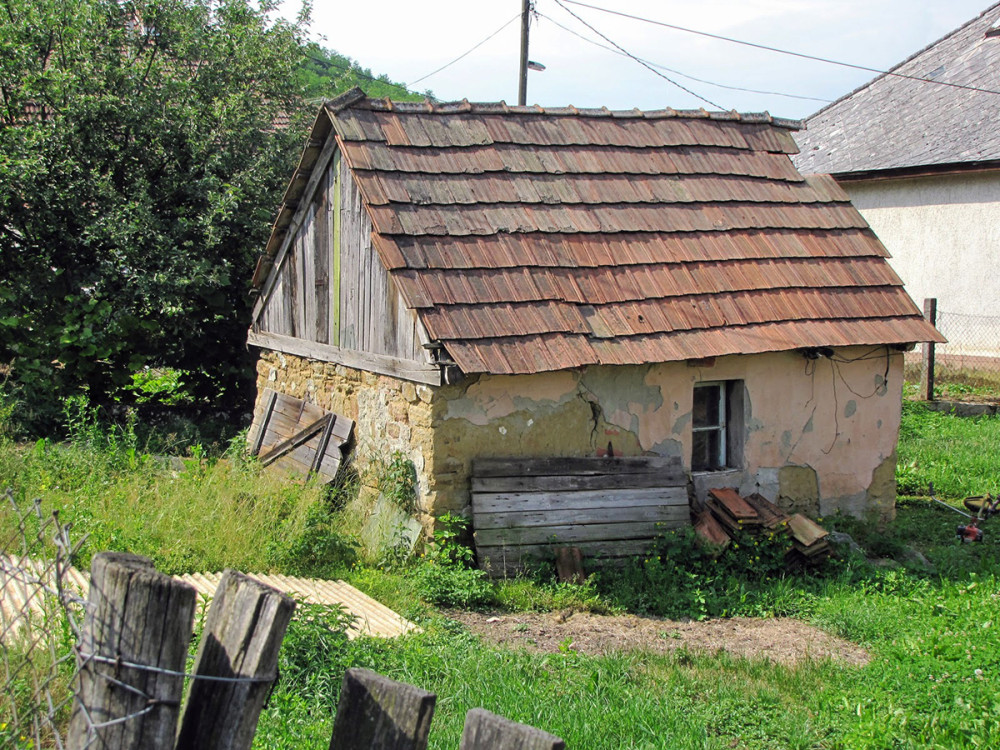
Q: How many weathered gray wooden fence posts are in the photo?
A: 4